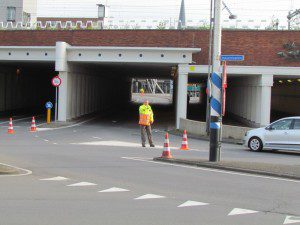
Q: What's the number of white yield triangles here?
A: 7